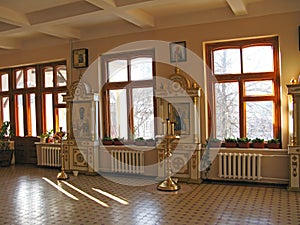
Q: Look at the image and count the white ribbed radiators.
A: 3